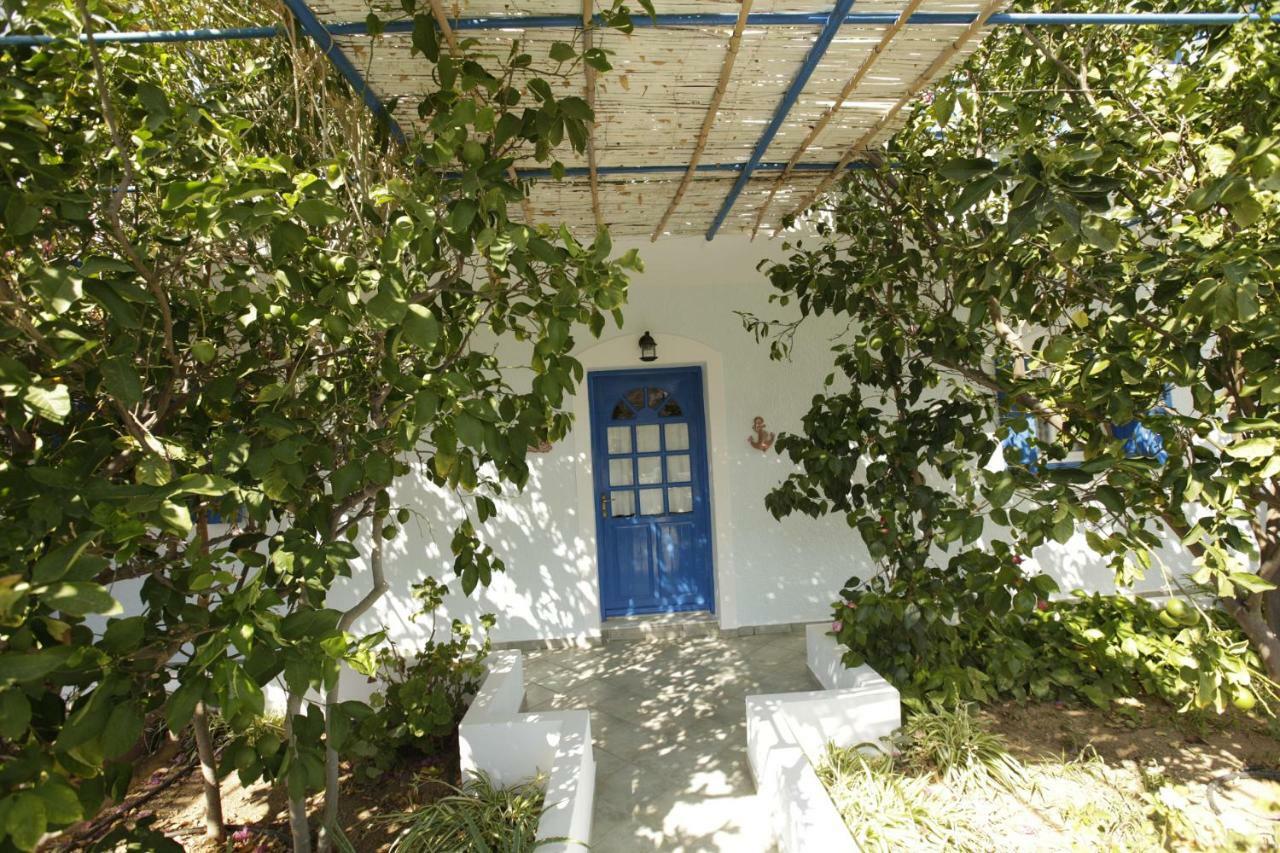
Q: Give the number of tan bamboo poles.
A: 5